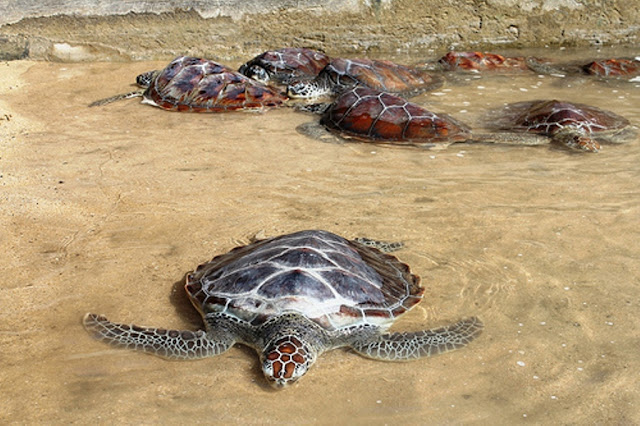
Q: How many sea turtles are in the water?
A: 8